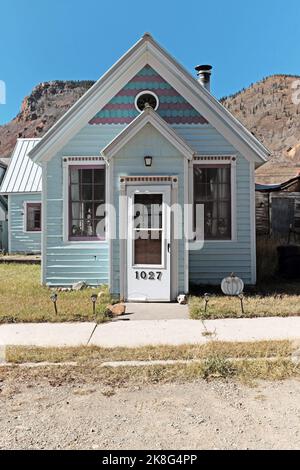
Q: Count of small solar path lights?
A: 4